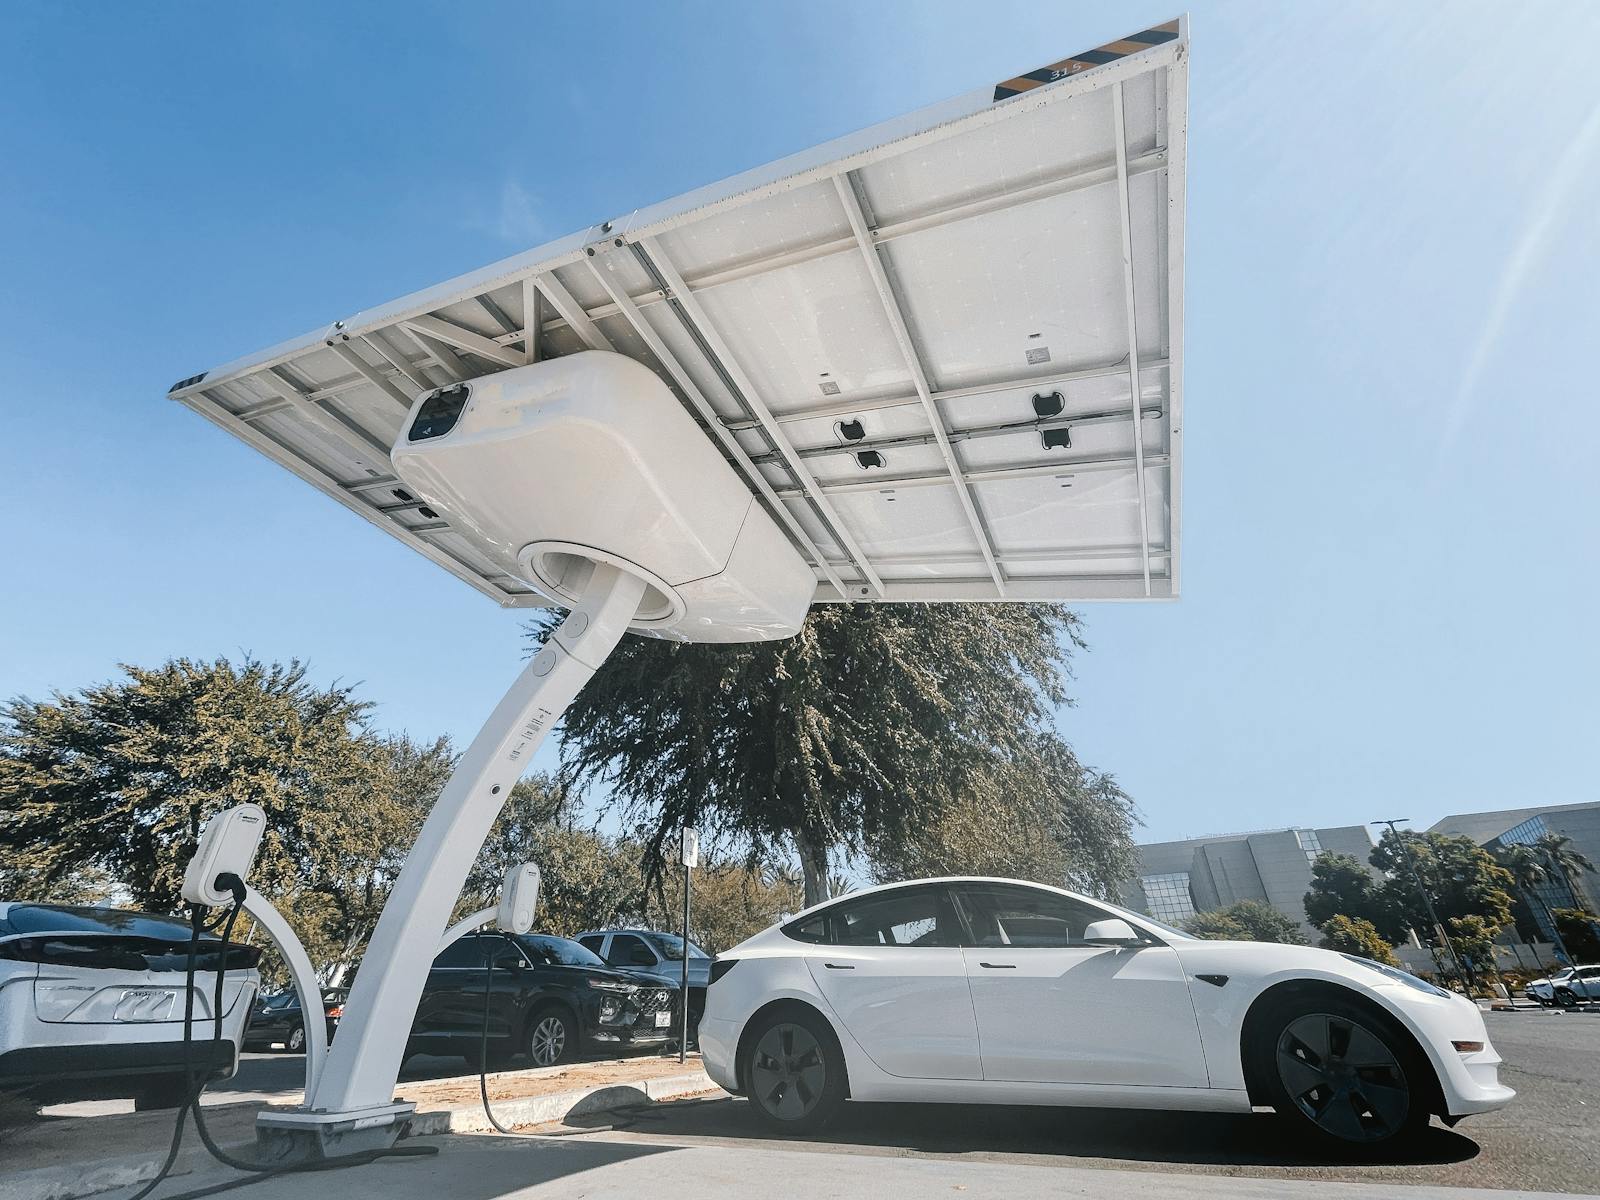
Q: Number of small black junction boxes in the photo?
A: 6